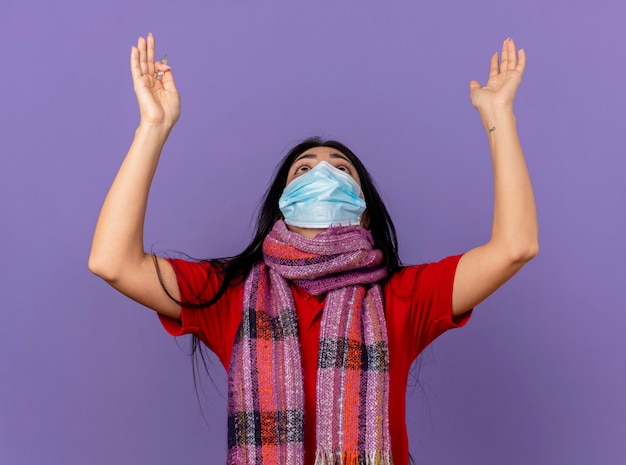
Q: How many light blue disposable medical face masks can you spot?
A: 1